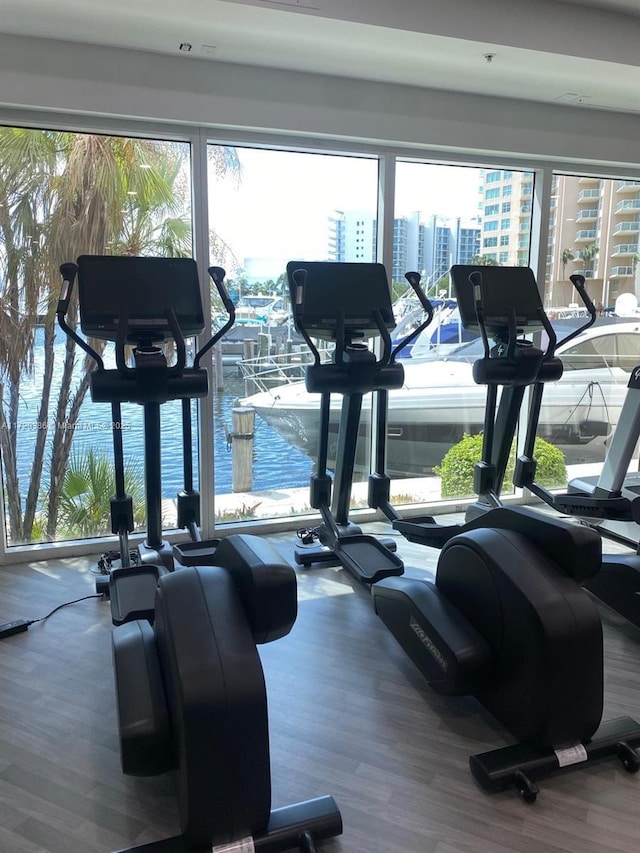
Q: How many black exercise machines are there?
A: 3